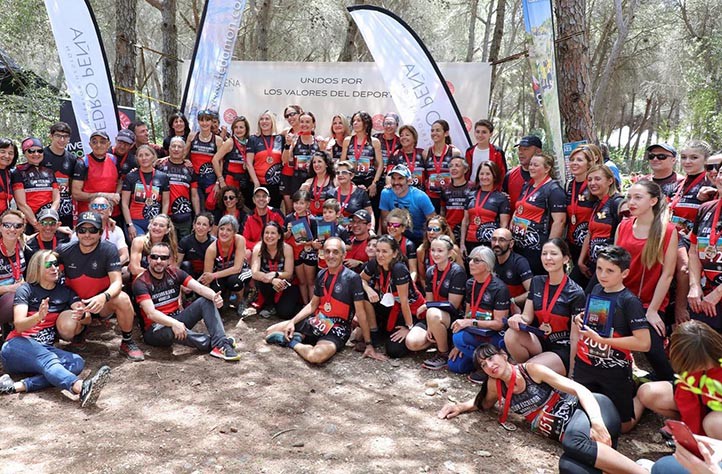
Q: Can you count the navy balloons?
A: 0